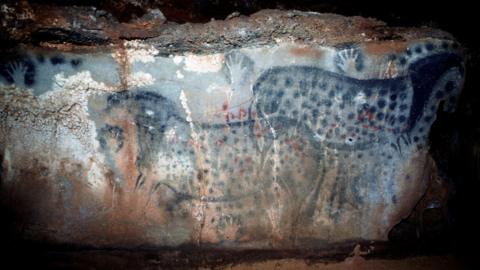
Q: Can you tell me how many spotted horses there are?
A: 2